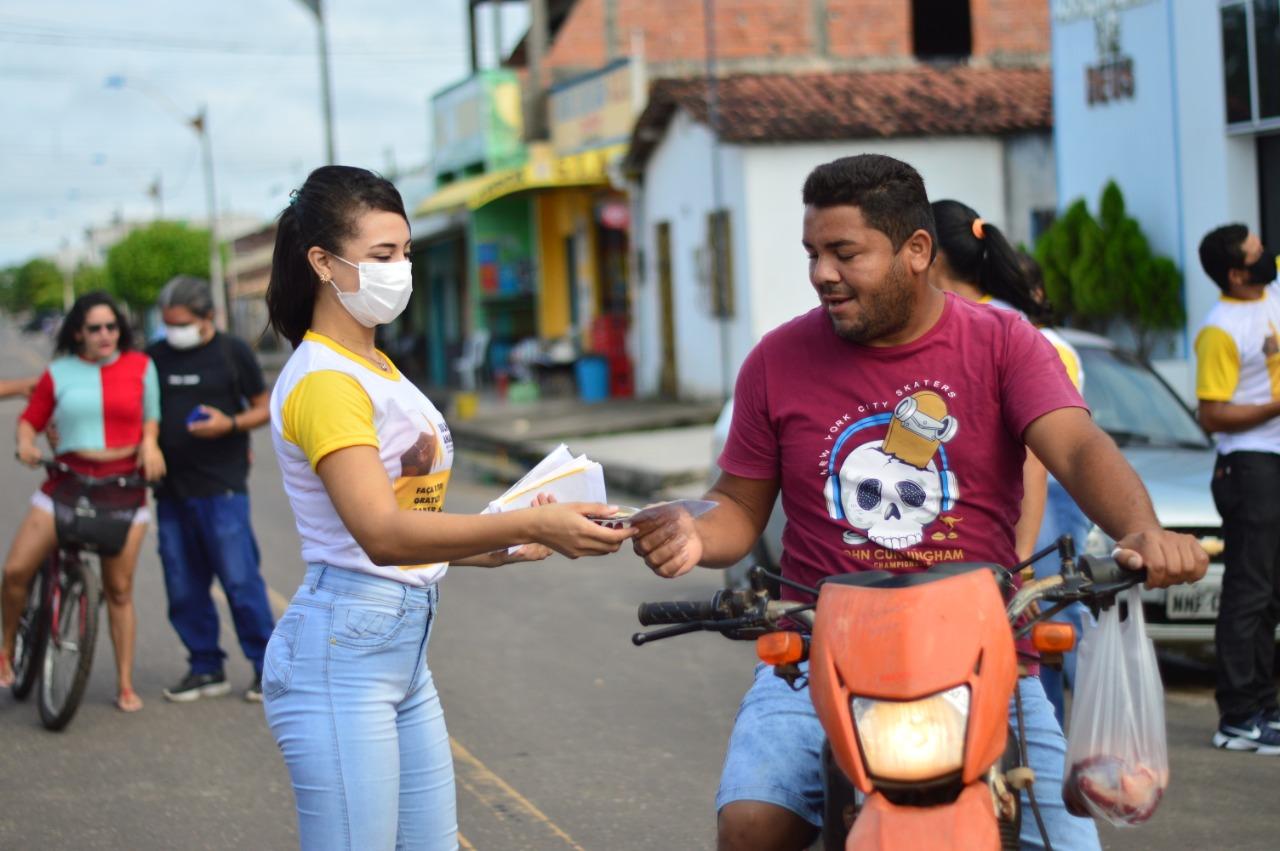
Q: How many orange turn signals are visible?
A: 2